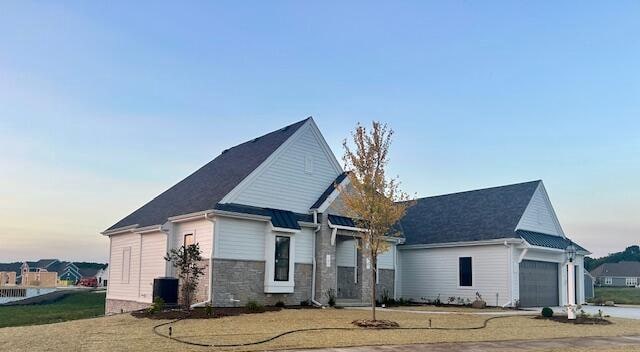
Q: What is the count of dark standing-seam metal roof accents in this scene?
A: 3